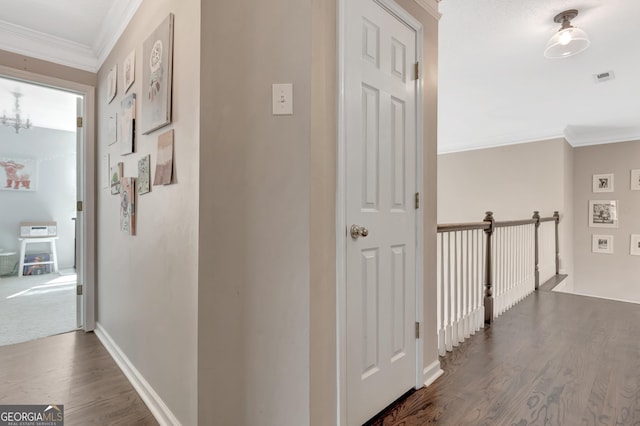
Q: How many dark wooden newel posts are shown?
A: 3